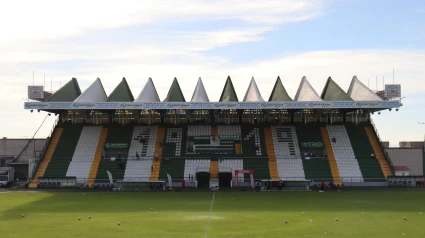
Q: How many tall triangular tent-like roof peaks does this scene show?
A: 12